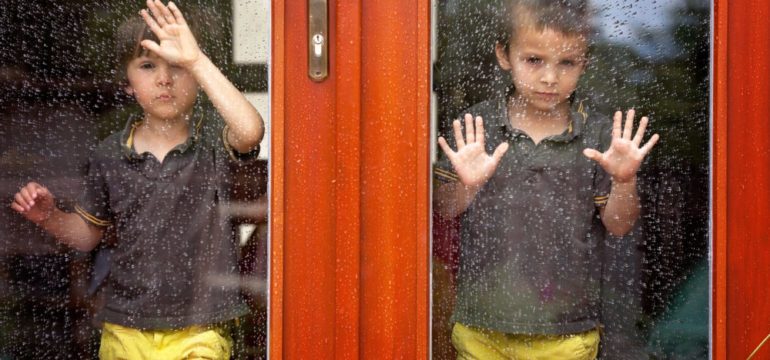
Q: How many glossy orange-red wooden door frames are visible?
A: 2